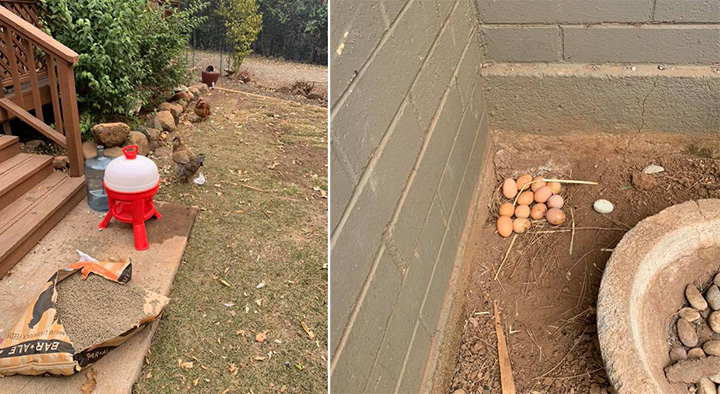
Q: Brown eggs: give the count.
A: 13